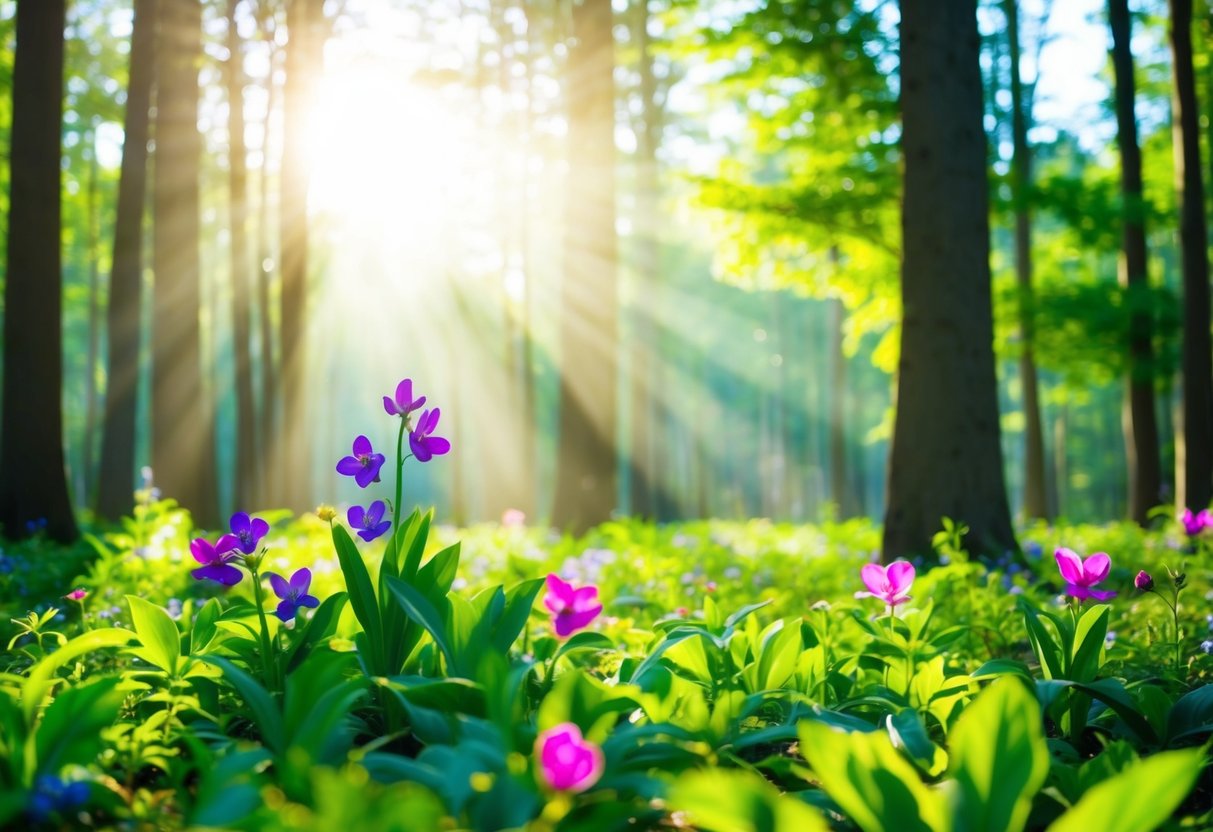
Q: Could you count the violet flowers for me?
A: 7